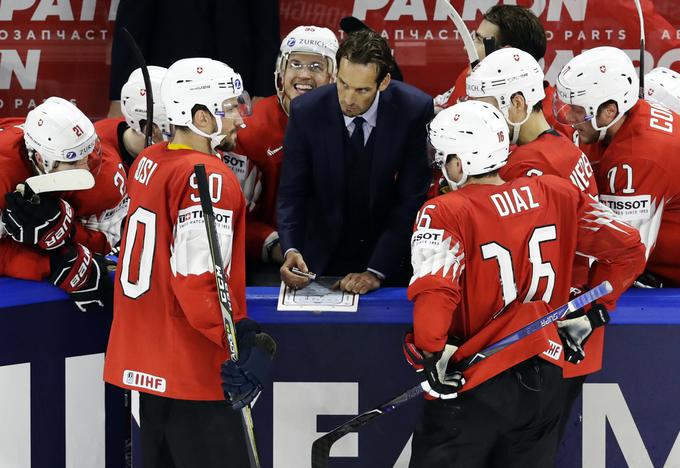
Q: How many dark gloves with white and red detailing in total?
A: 4